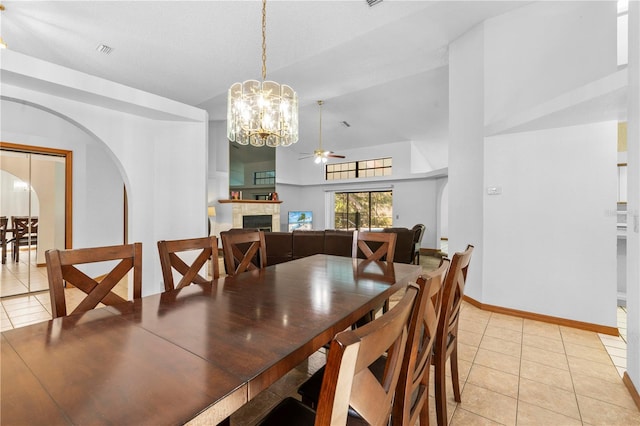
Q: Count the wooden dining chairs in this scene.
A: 7